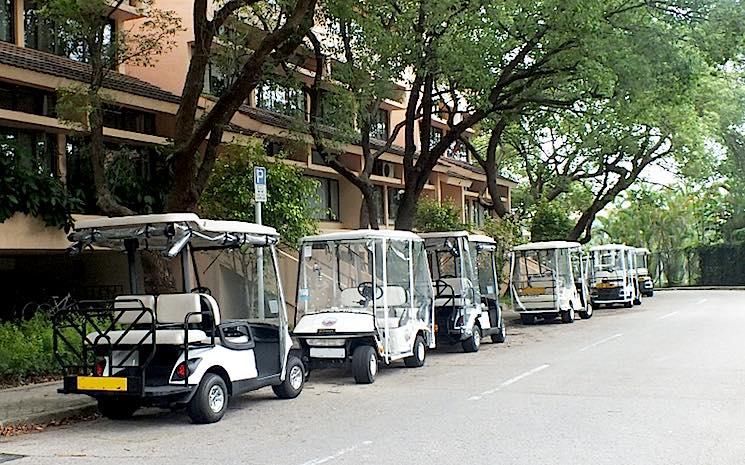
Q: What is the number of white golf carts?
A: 6